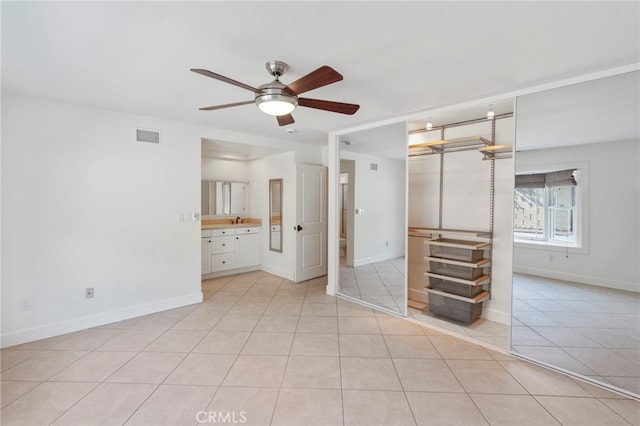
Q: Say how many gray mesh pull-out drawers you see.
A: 4